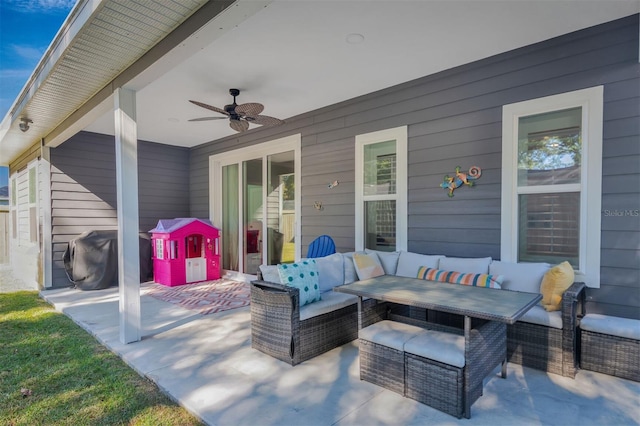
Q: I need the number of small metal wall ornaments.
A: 3